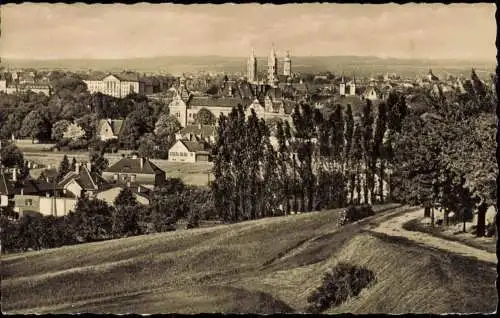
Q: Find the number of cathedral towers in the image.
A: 3